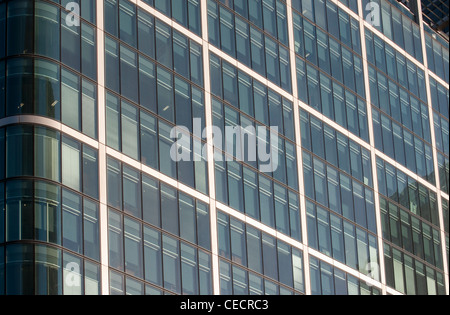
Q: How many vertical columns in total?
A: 5